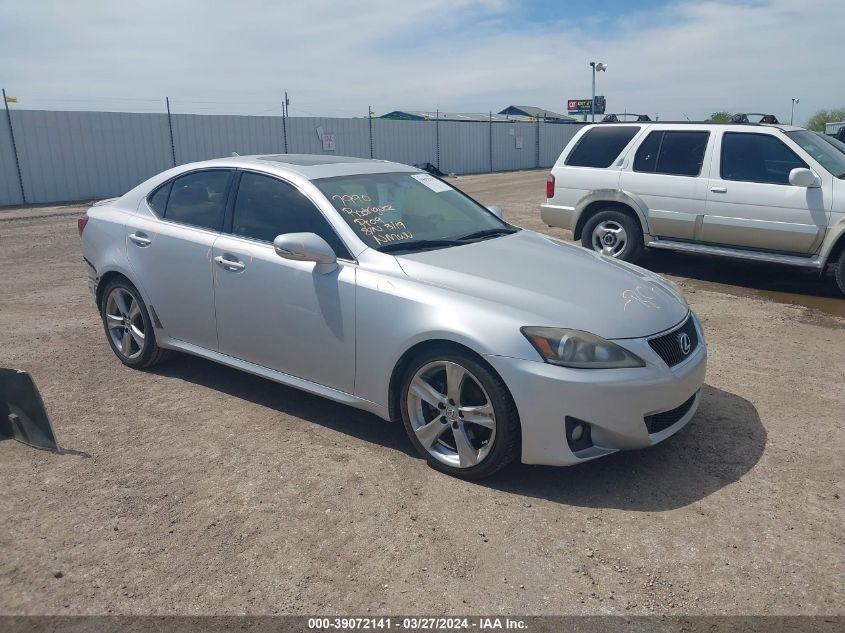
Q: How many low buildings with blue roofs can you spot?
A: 2